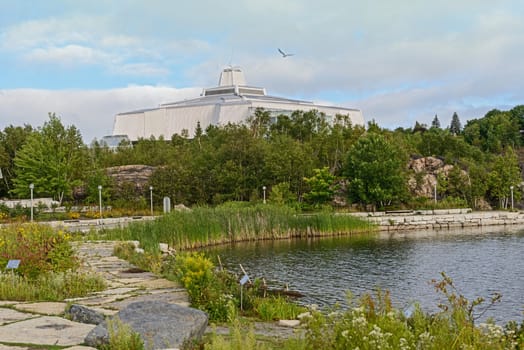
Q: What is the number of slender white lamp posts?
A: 6